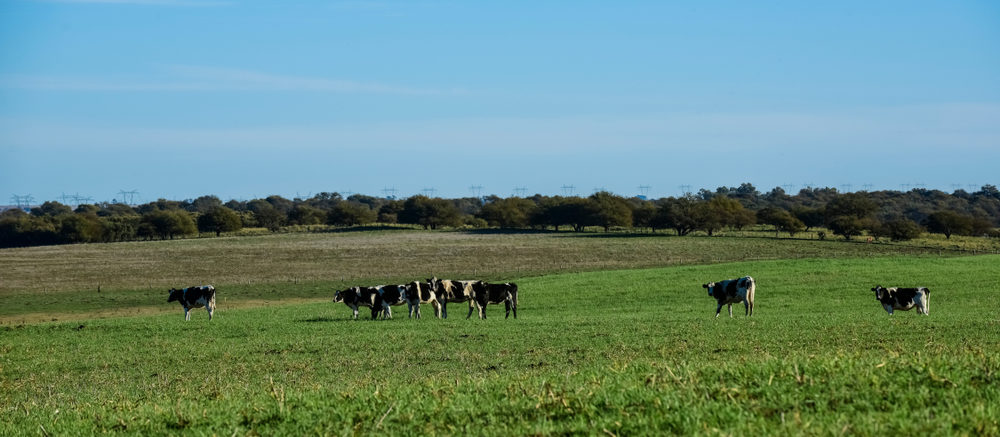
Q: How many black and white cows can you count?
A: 8